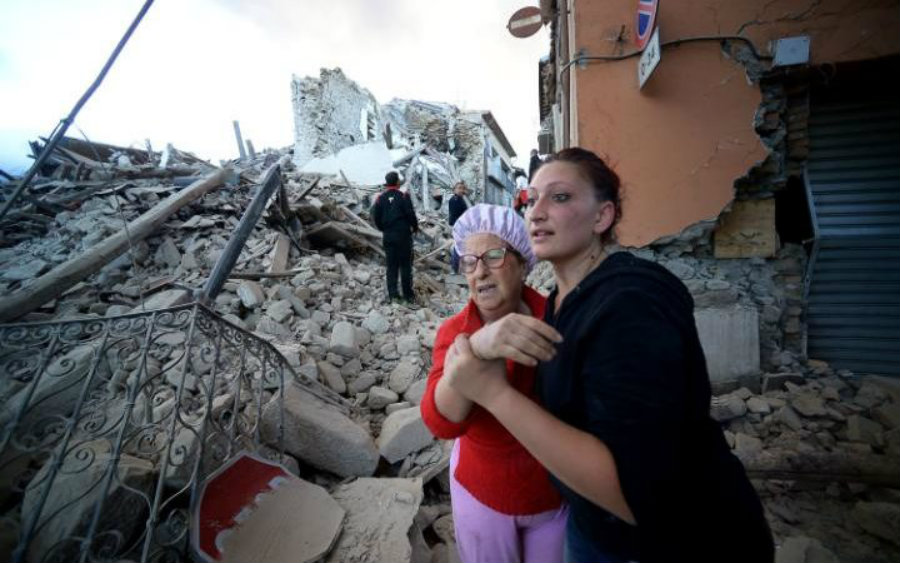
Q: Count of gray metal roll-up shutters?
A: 1